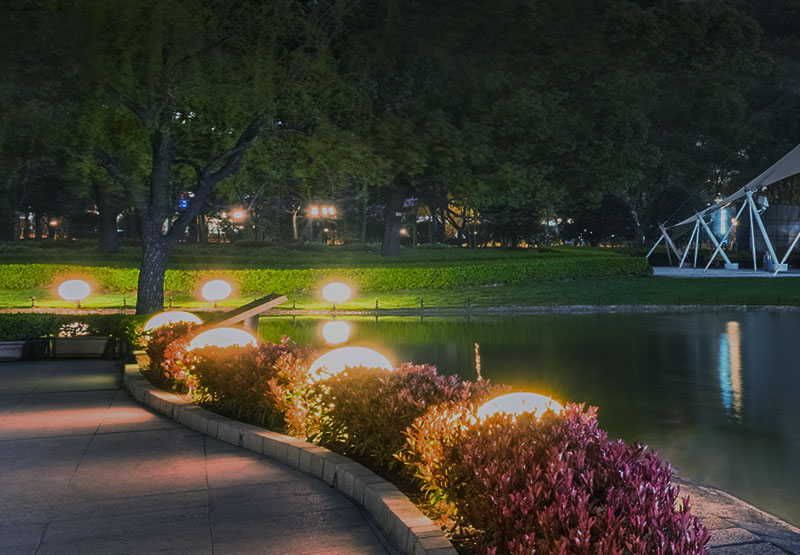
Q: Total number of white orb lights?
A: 7